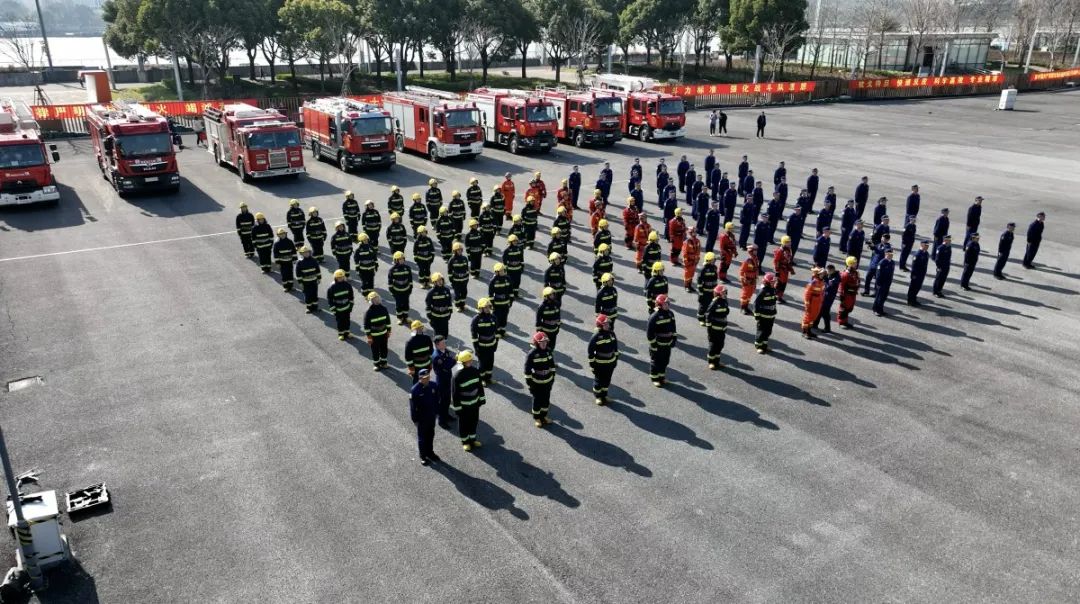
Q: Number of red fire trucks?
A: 8